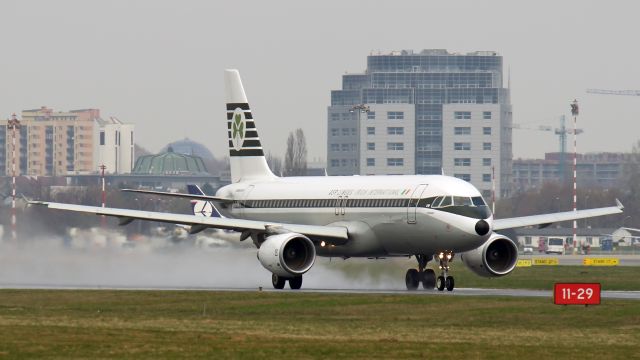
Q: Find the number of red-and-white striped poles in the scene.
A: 4